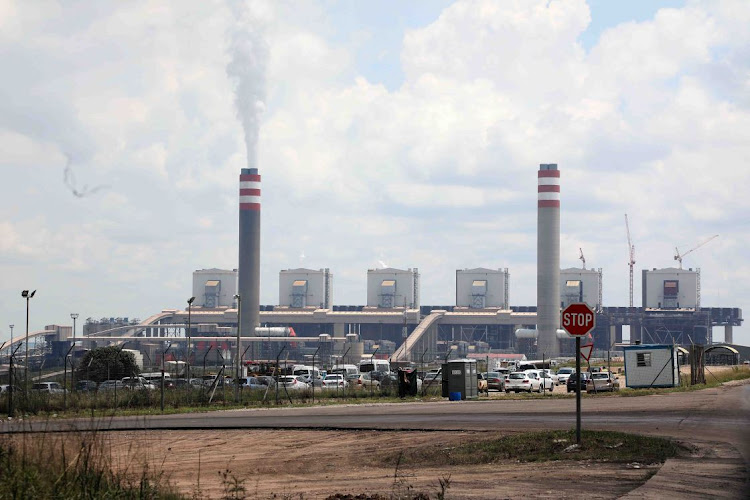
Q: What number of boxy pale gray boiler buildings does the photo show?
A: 6